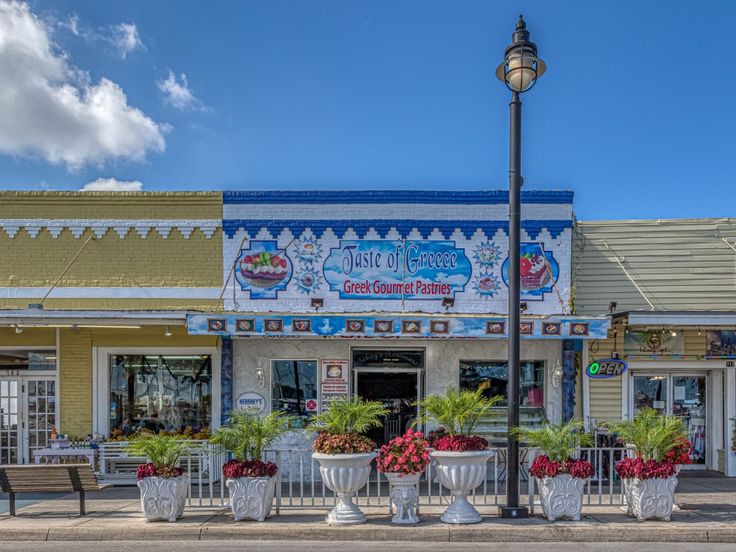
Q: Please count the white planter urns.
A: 7